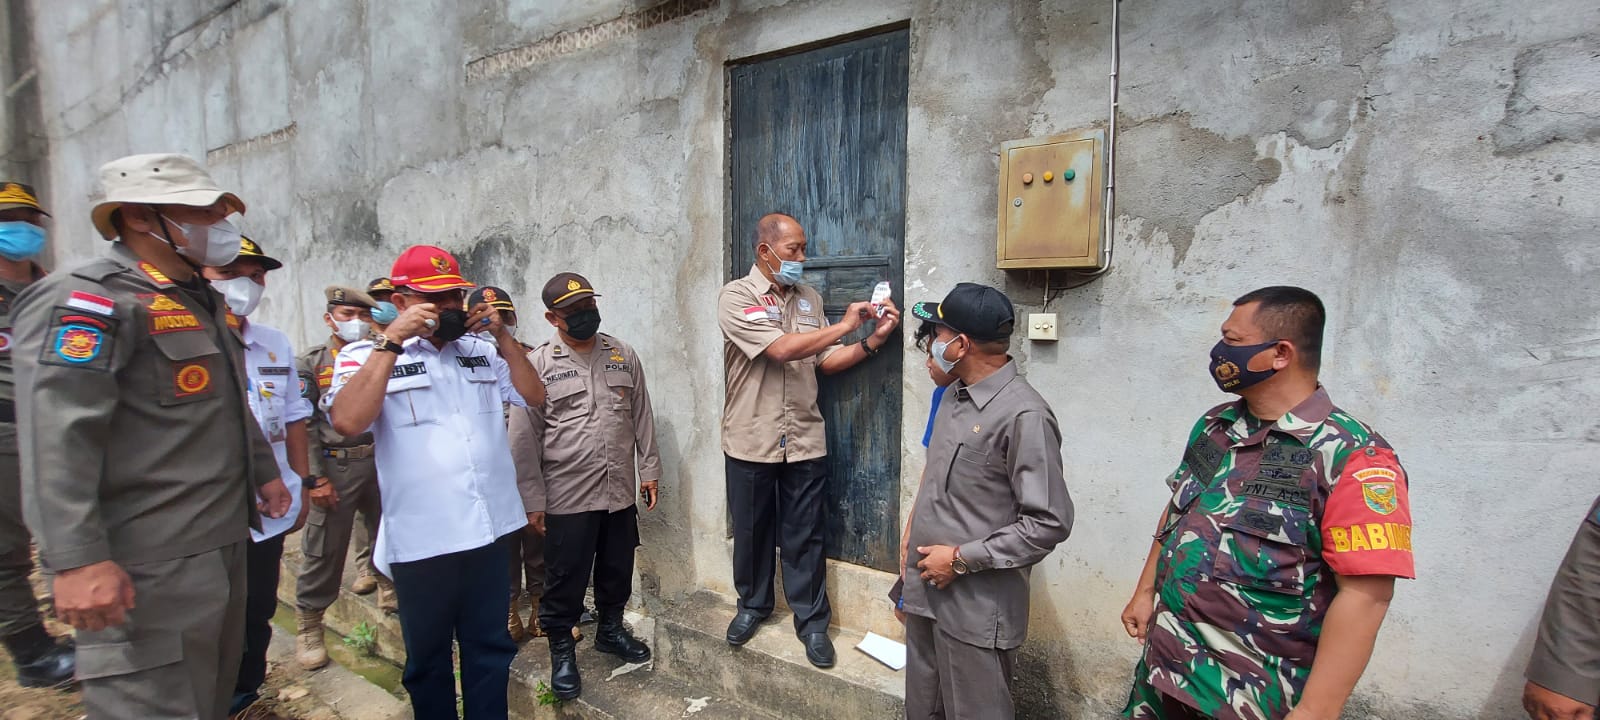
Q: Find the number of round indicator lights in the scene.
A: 3